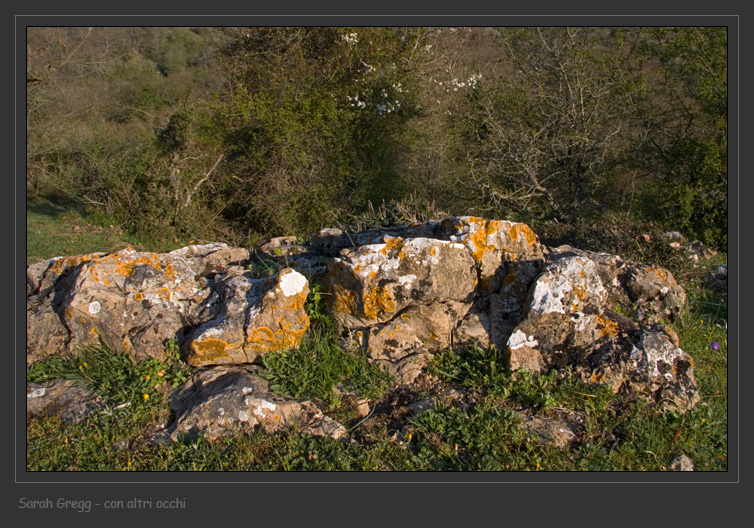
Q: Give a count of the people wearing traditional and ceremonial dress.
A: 0